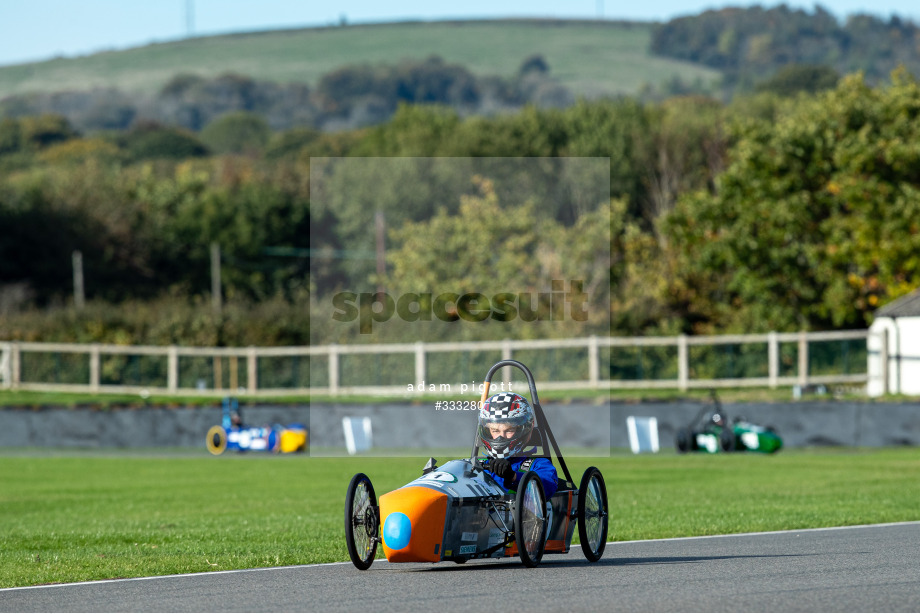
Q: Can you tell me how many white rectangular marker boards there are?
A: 2